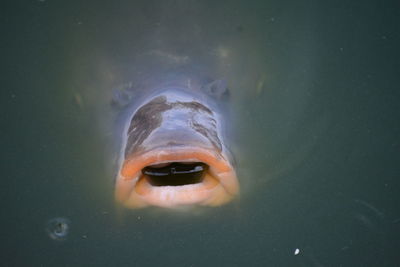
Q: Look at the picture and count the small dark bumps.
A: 2